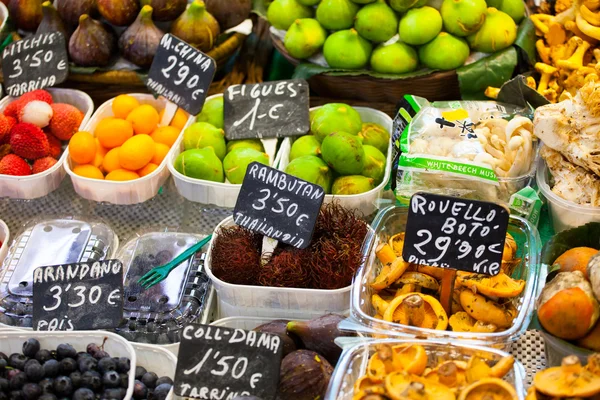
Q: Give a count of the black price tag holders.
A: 7